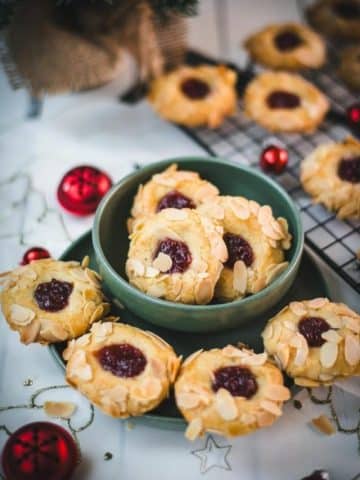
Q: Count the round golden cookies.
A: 13